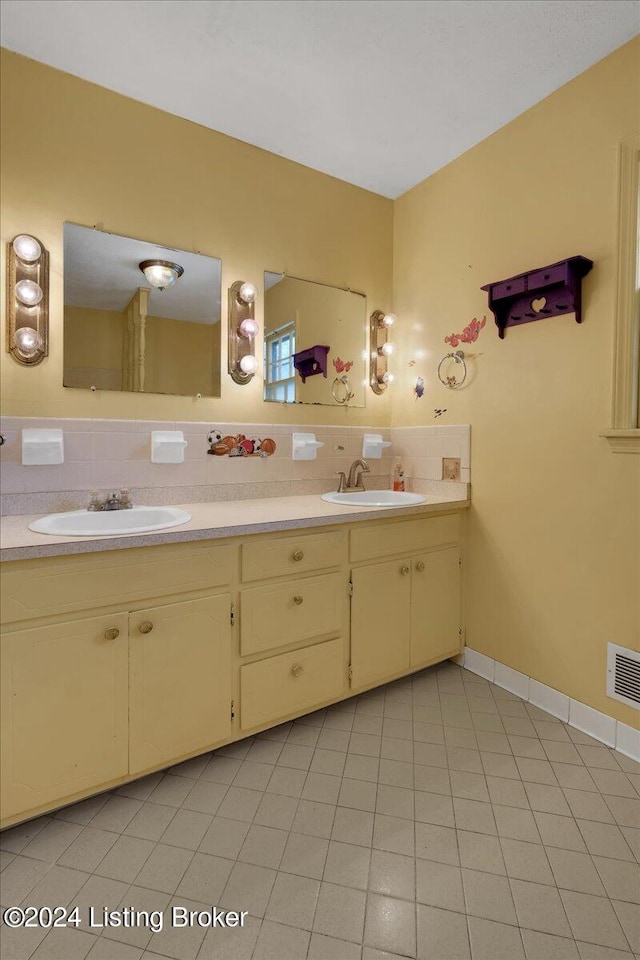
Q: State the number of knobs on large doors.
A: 4